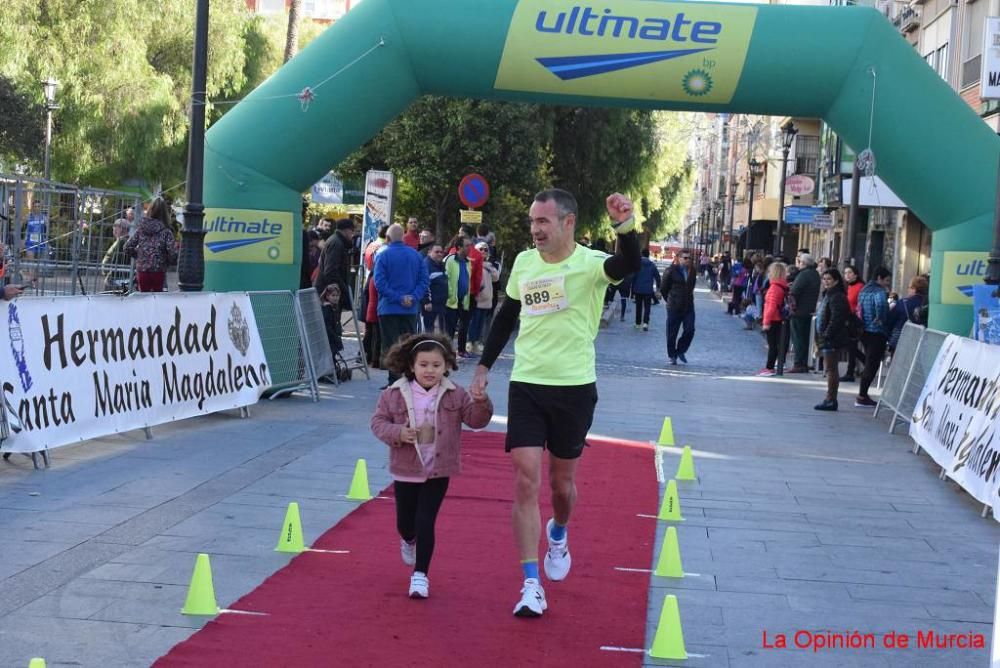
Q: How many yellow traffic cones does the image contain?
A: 9